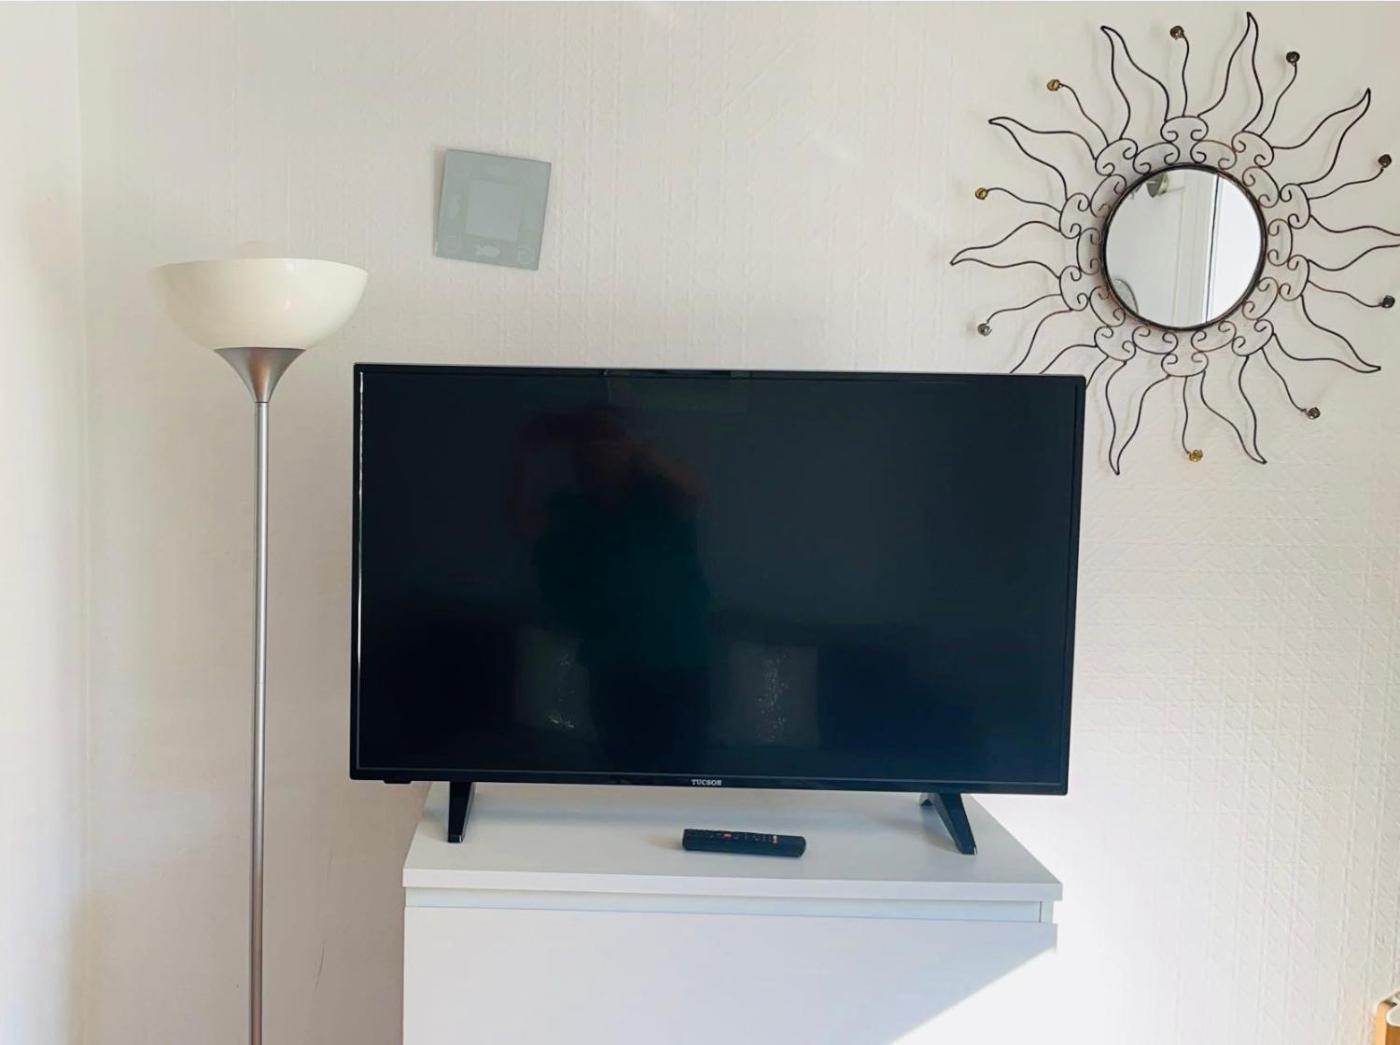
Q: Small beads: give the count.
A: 9